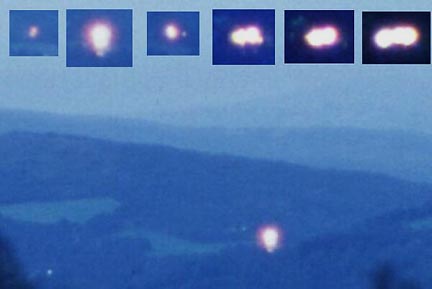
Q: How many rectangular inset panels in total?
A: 6